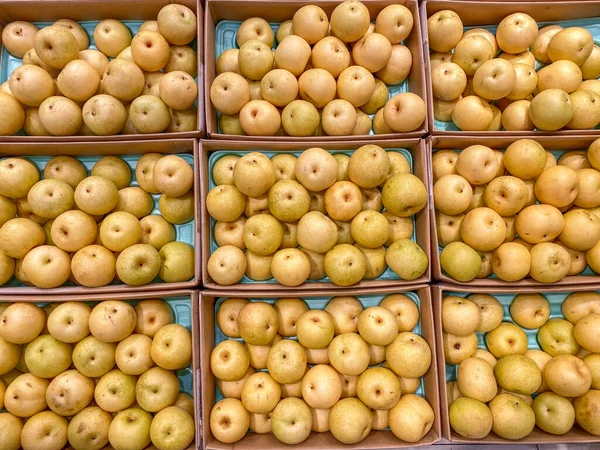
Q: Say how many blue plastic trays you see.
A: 9